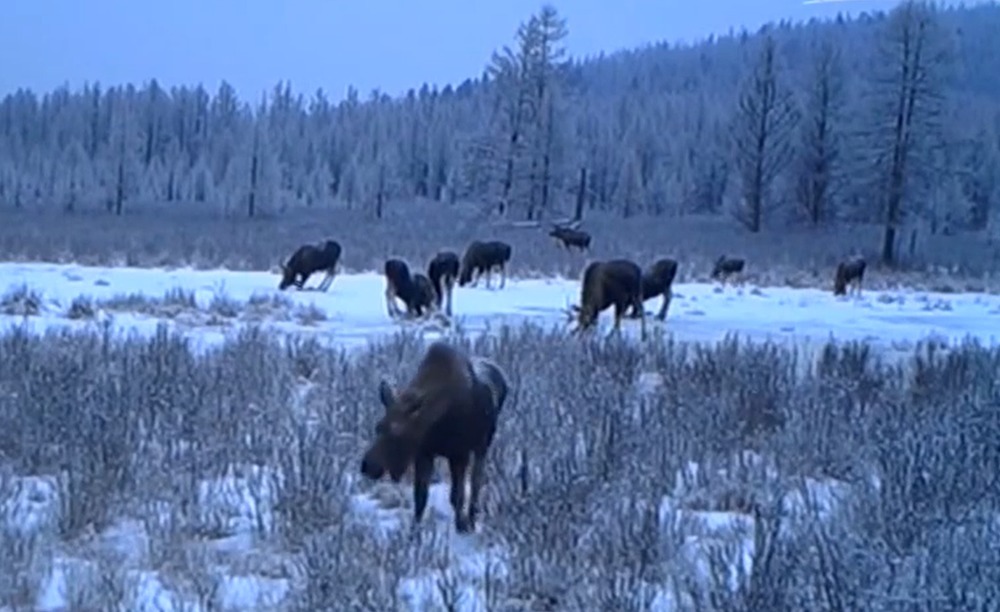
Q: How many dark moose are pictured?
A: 10